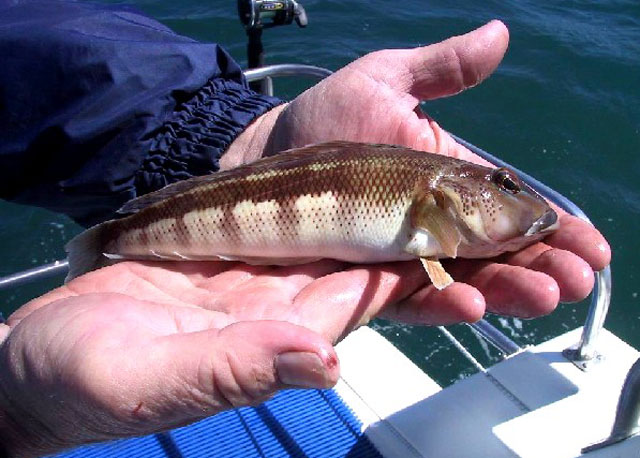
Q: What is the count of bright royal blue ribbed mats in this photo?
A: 1